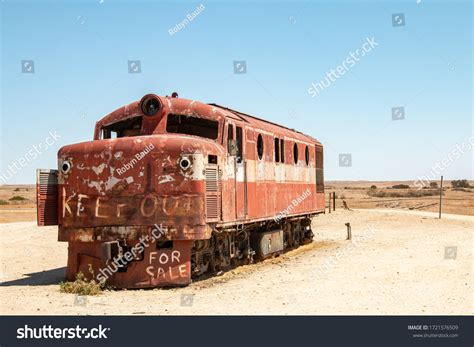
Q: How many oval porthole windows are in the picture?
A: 3